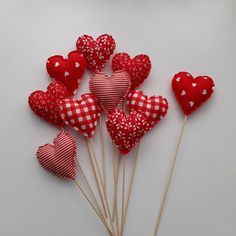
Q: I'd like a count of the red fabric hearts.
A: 10